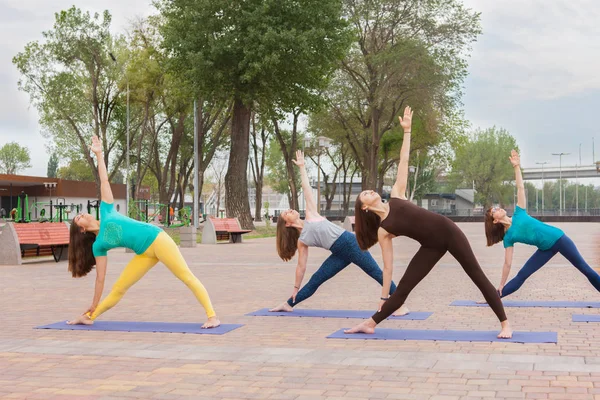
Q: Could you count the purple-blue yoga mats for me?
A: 5